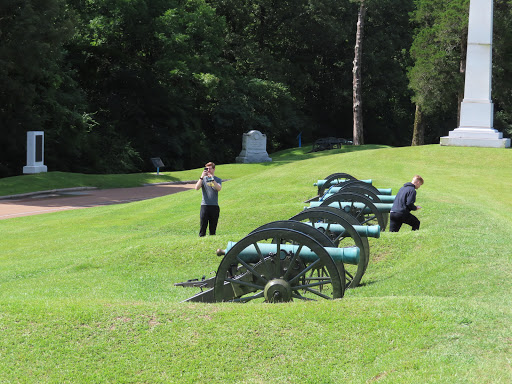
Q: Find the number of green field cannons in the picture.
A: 6